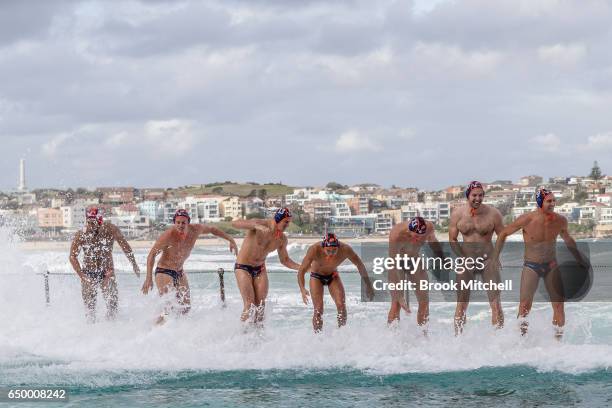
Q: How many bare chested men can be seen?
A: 7